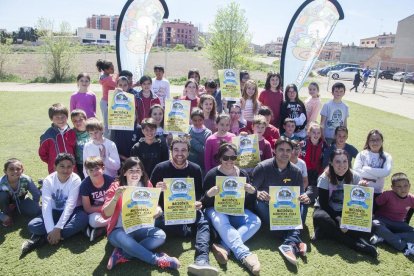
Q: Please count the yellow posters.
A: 9